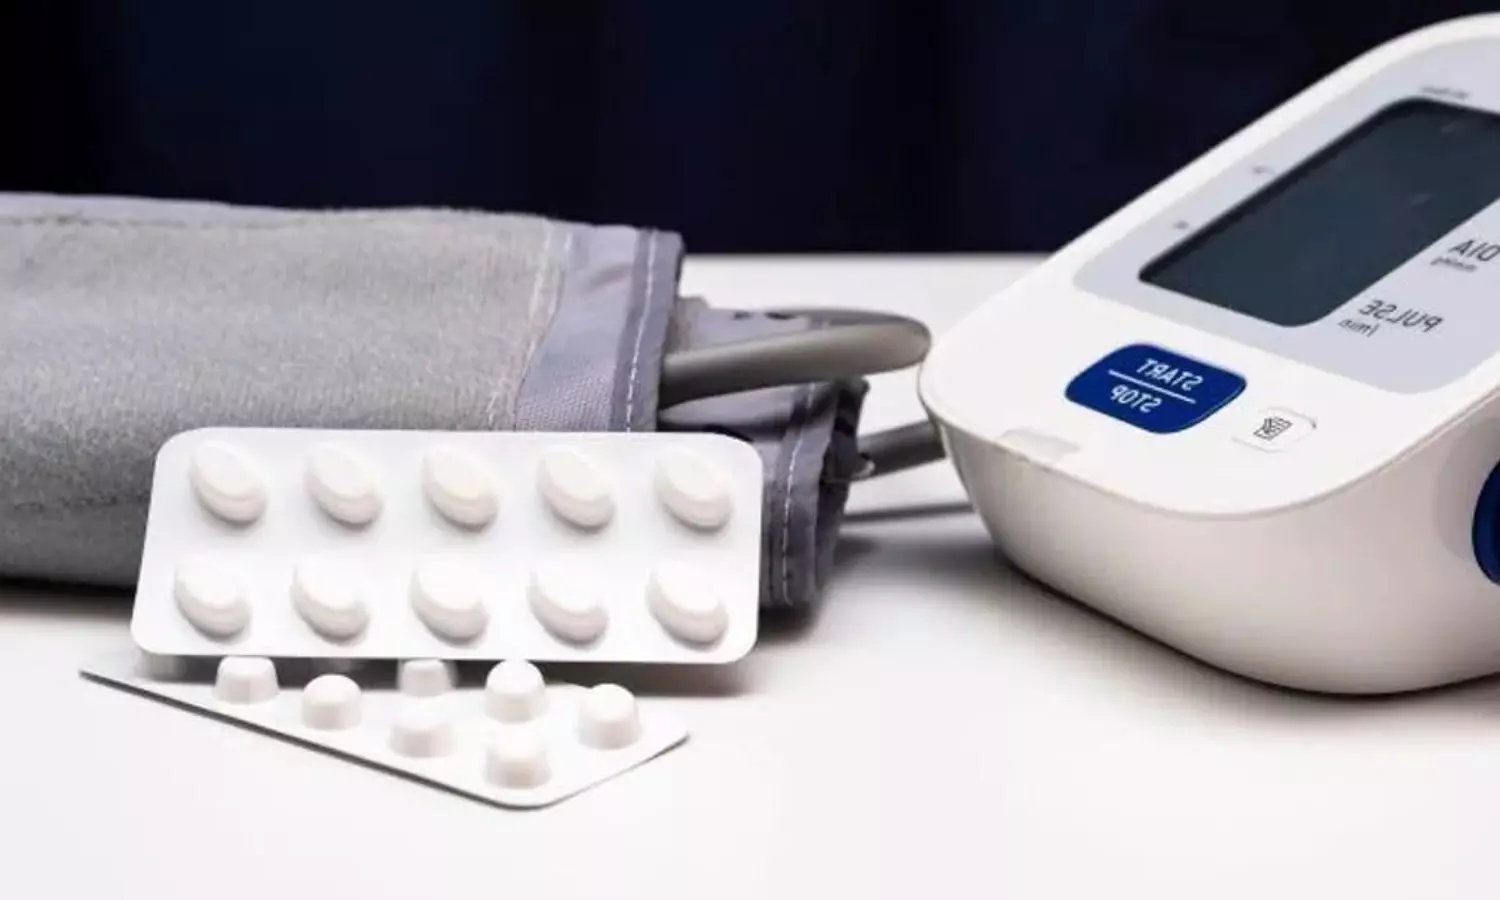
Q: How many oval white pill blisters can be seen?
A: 10